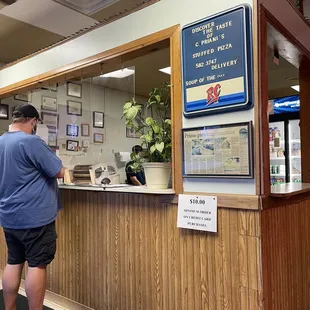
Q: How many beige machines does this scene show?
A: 1